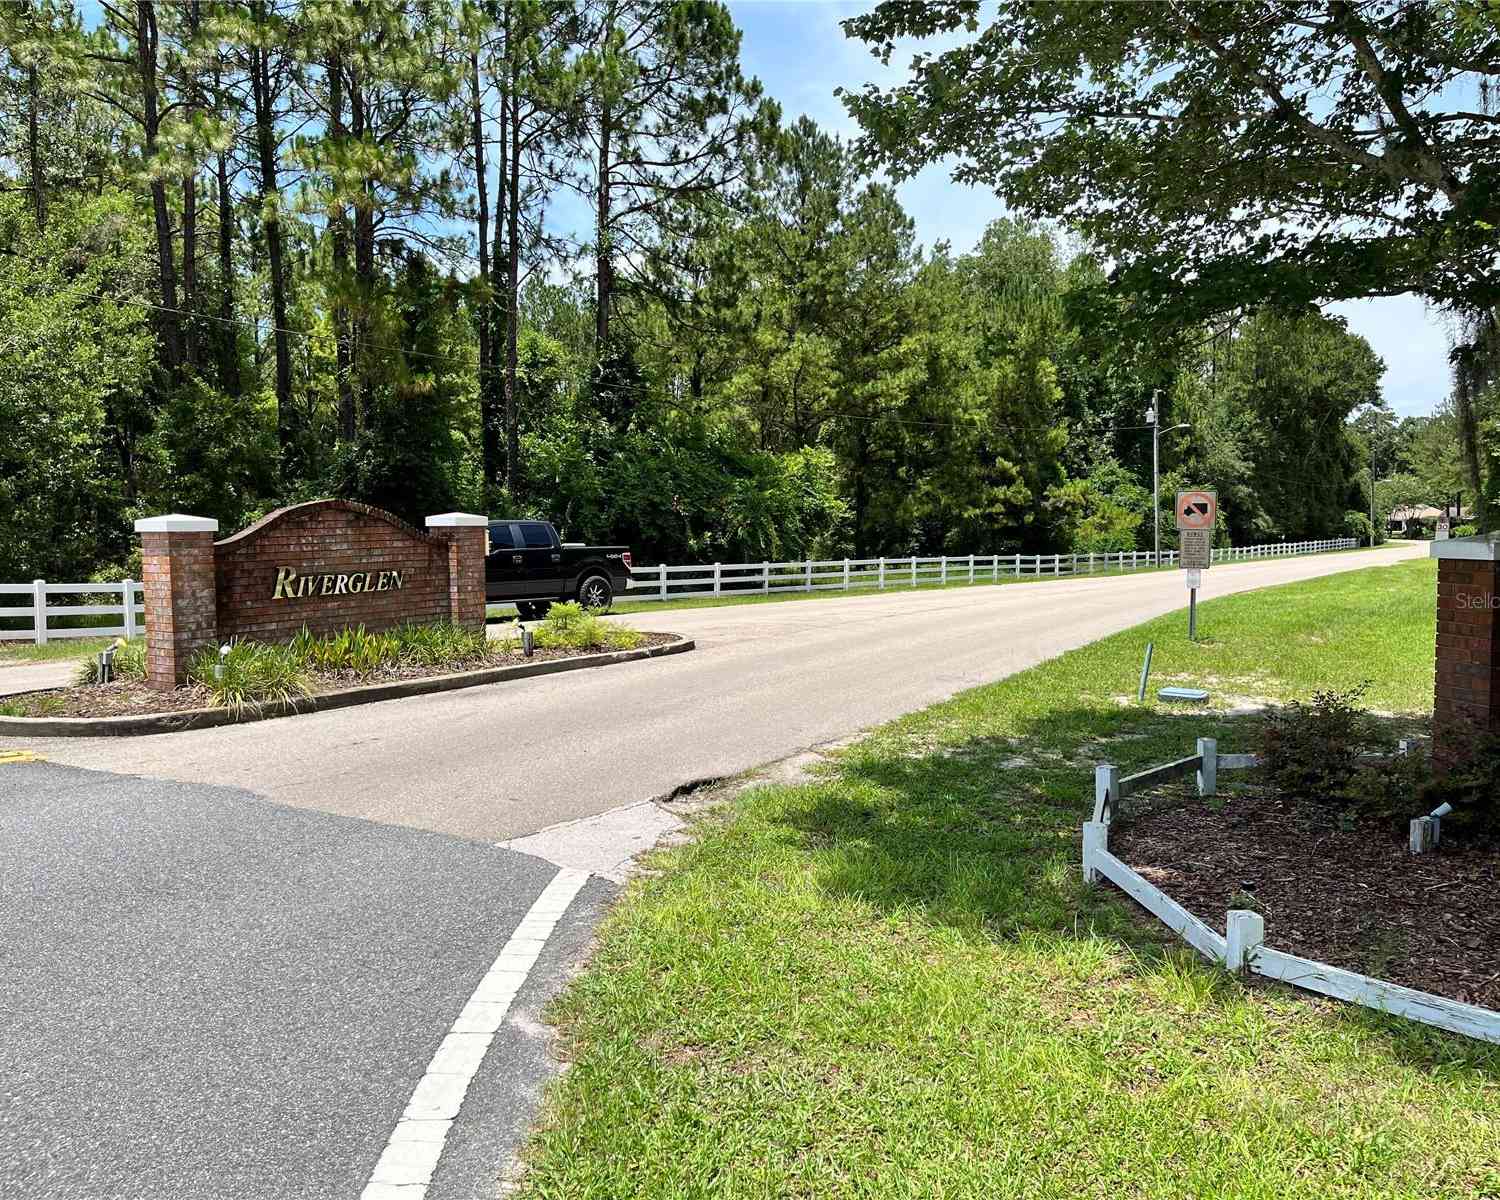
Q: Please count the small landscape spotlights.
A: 4